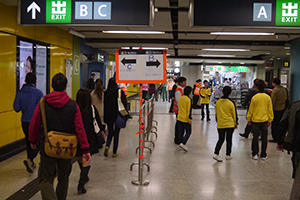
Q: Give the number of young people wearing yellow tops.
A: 4